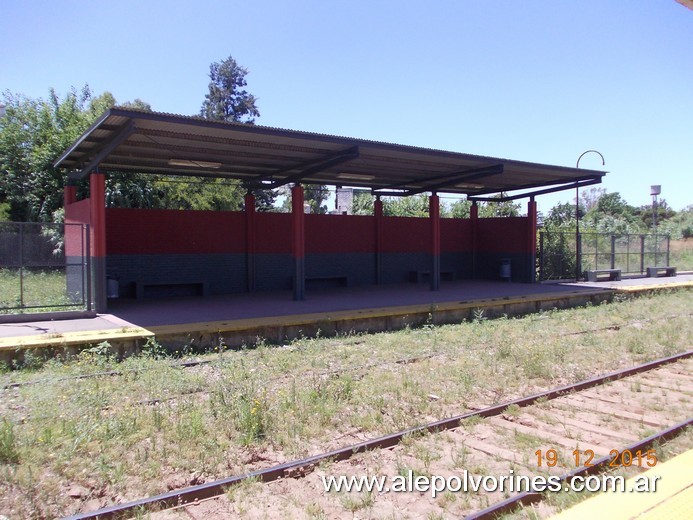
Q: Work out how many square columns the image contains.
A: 8